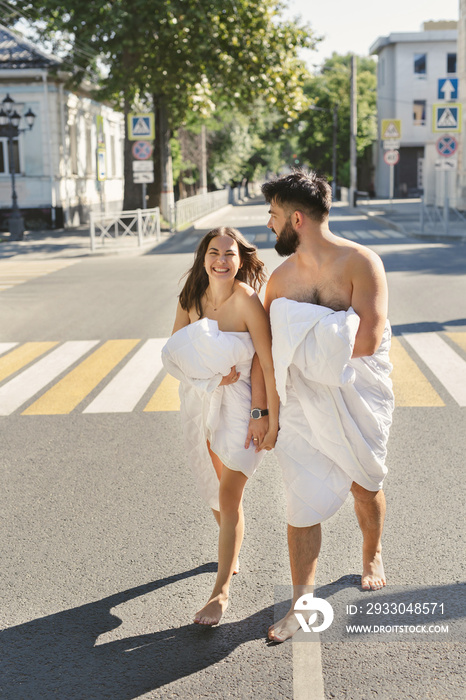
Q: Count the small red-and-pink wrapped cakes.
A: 0